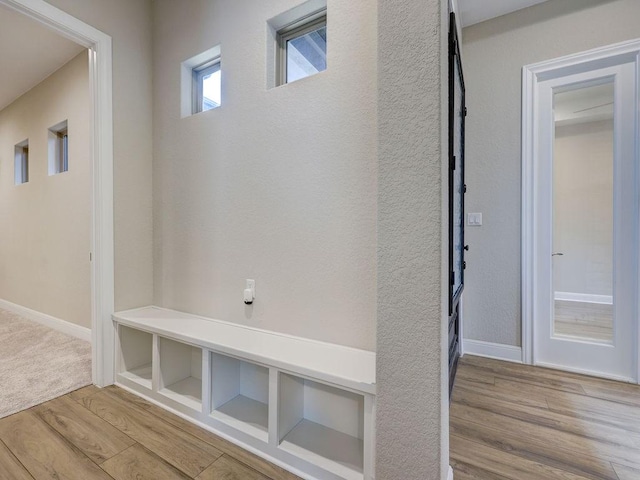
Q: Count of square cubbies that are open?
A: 4